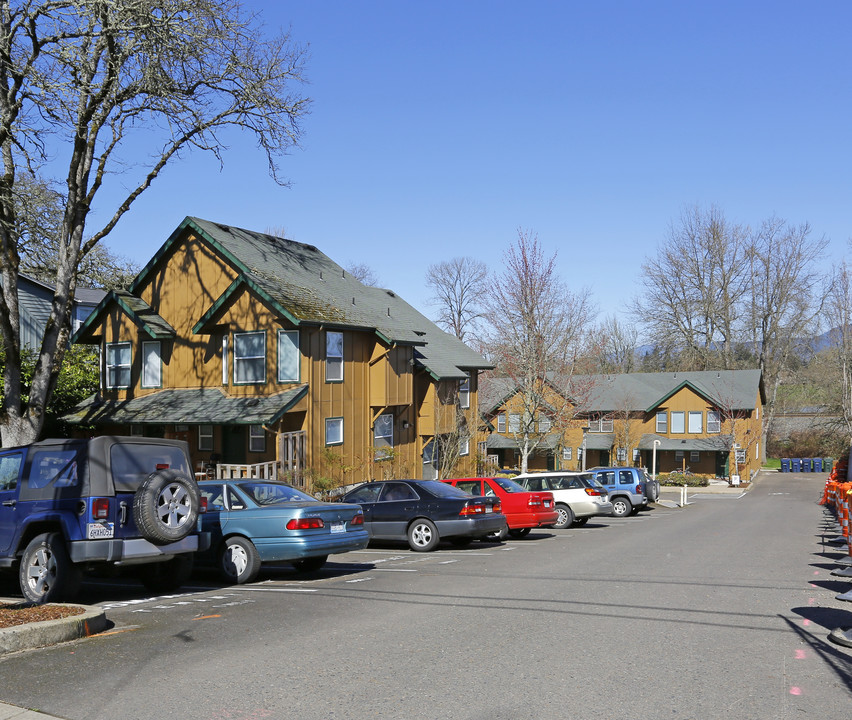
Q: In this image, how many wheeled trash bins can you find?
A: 5